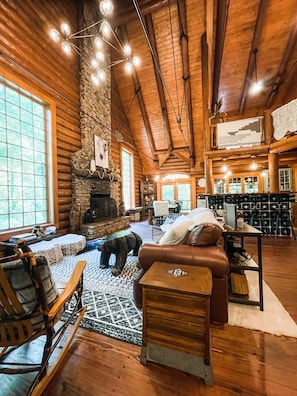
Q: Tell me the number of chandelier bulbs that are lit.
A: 13